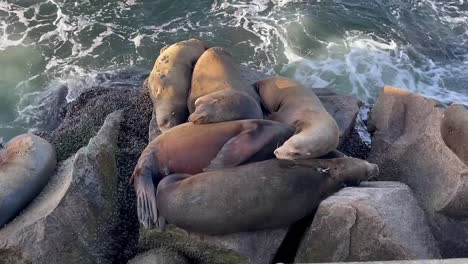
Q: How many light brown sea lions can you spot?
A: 3